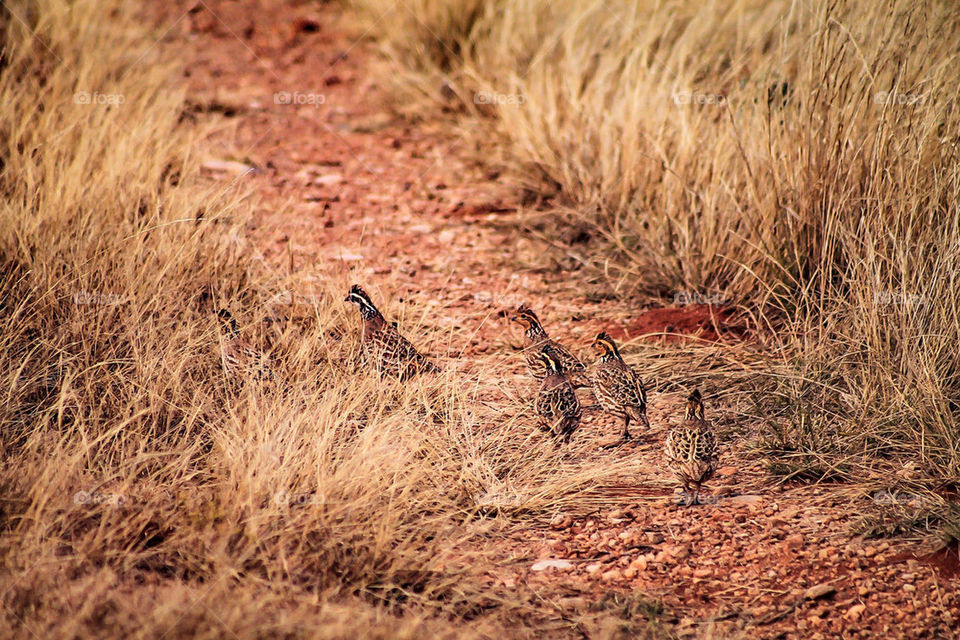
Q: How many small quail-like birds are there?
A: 6